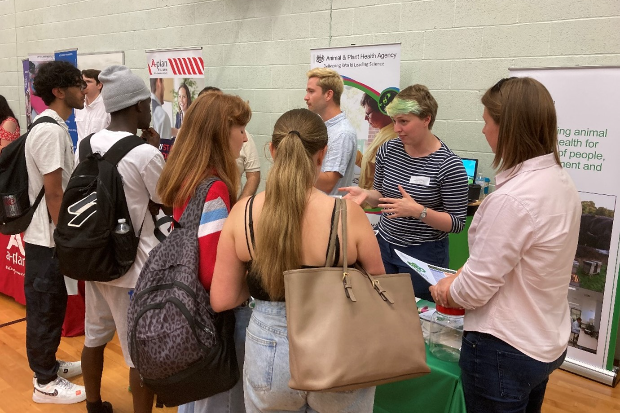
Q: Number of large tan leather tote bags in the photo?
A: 1